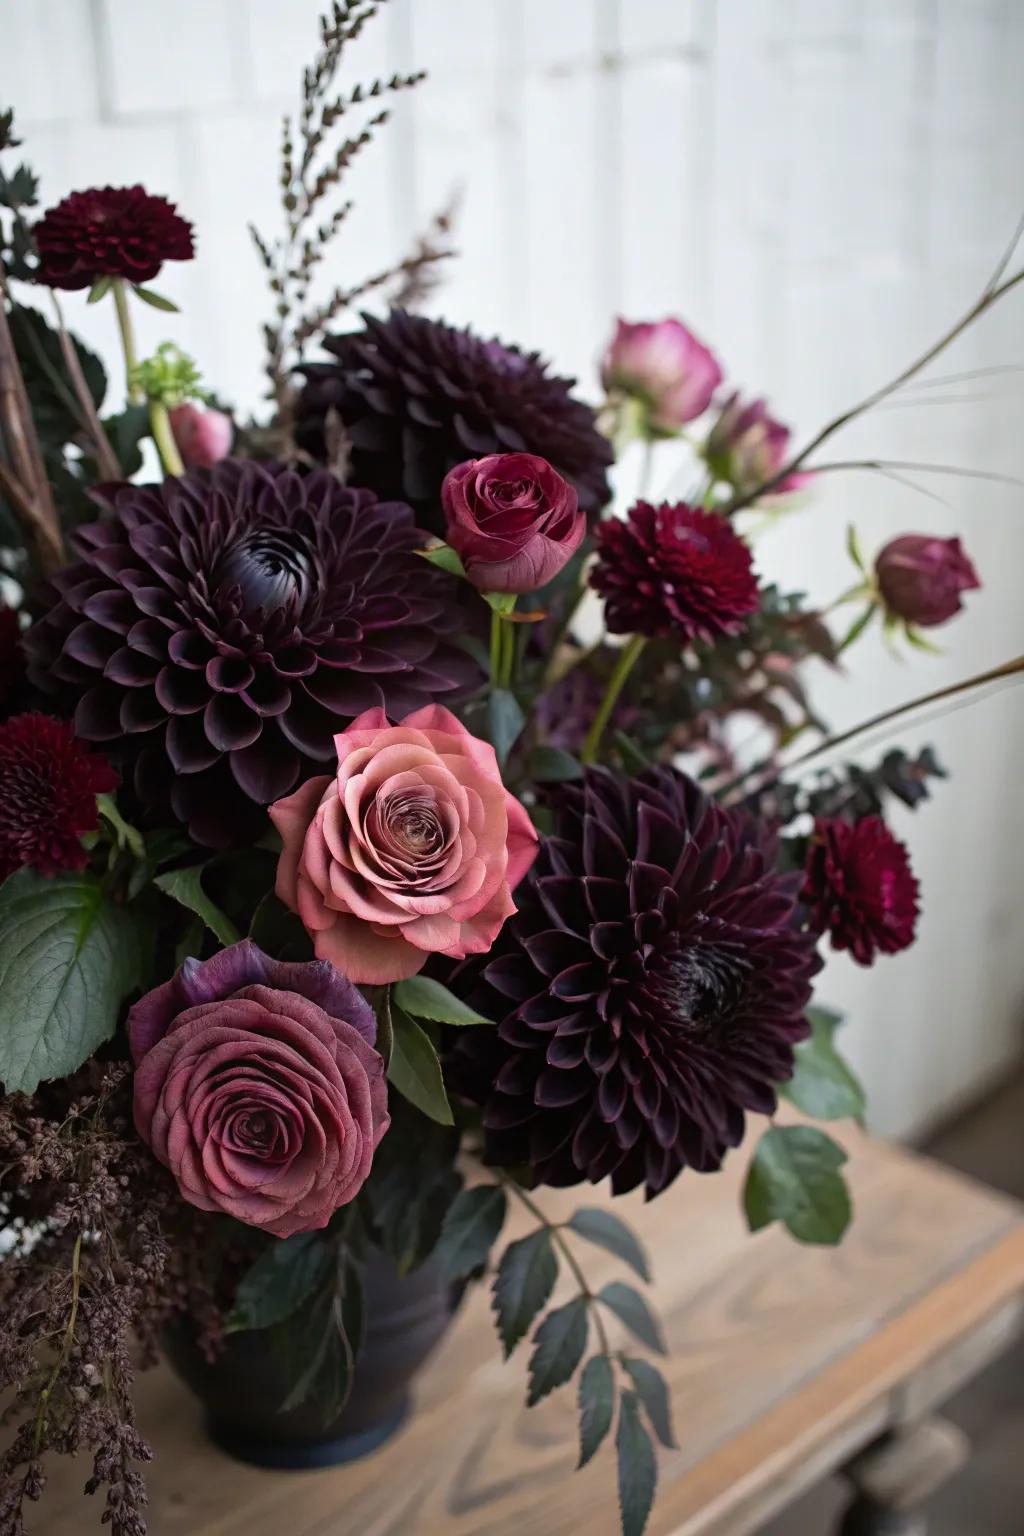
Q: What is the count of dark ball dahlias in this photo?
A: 3